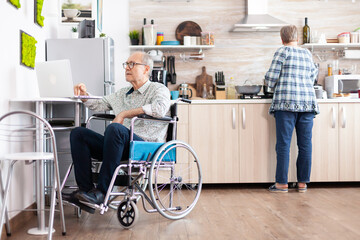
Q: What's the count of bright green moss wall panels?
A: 3